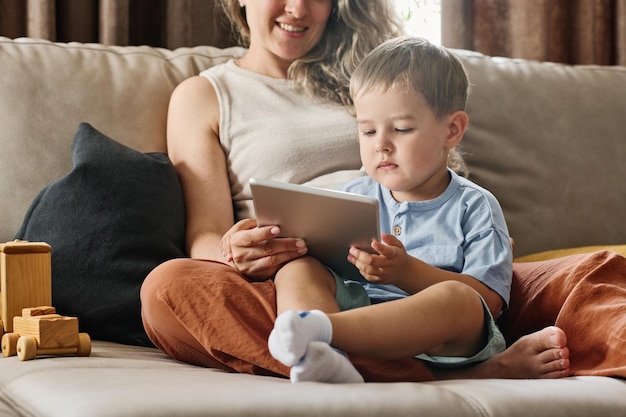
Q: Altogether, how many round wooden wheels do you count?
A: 3